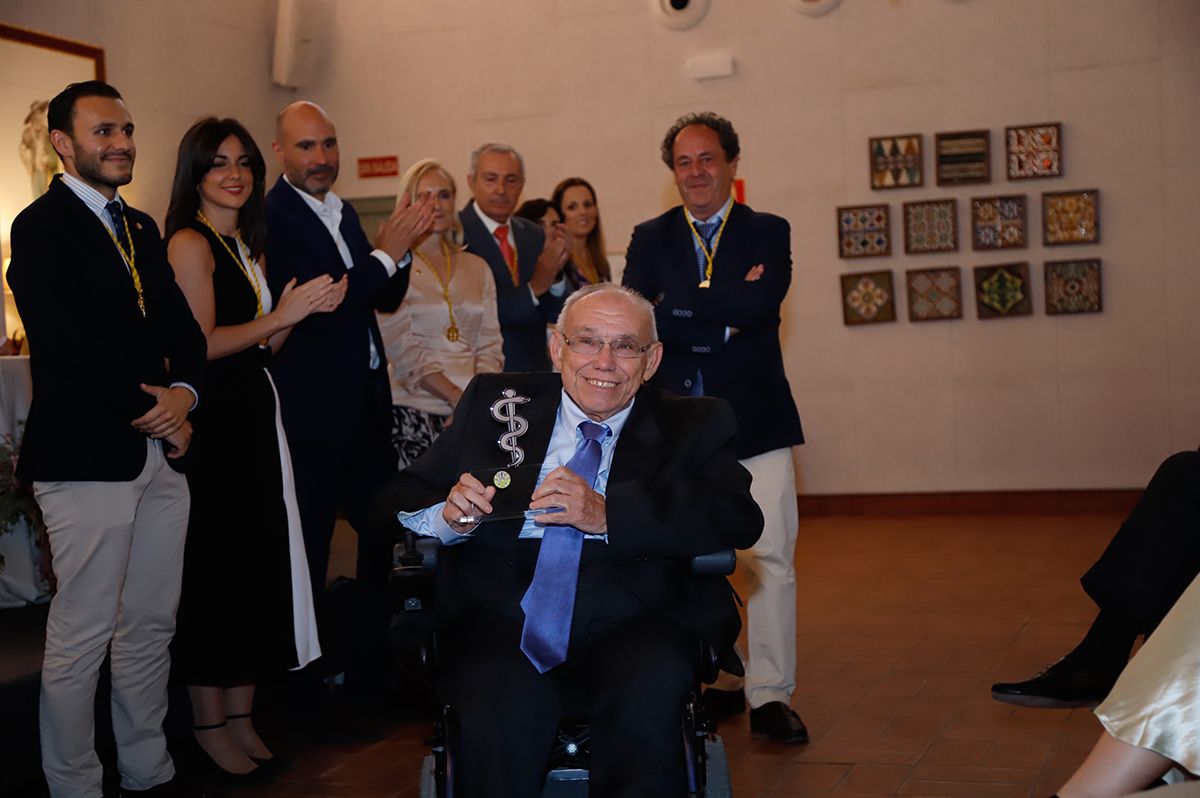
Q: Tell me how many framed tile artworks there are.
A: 11